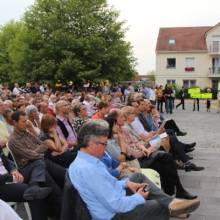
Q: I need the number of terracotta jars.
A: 0